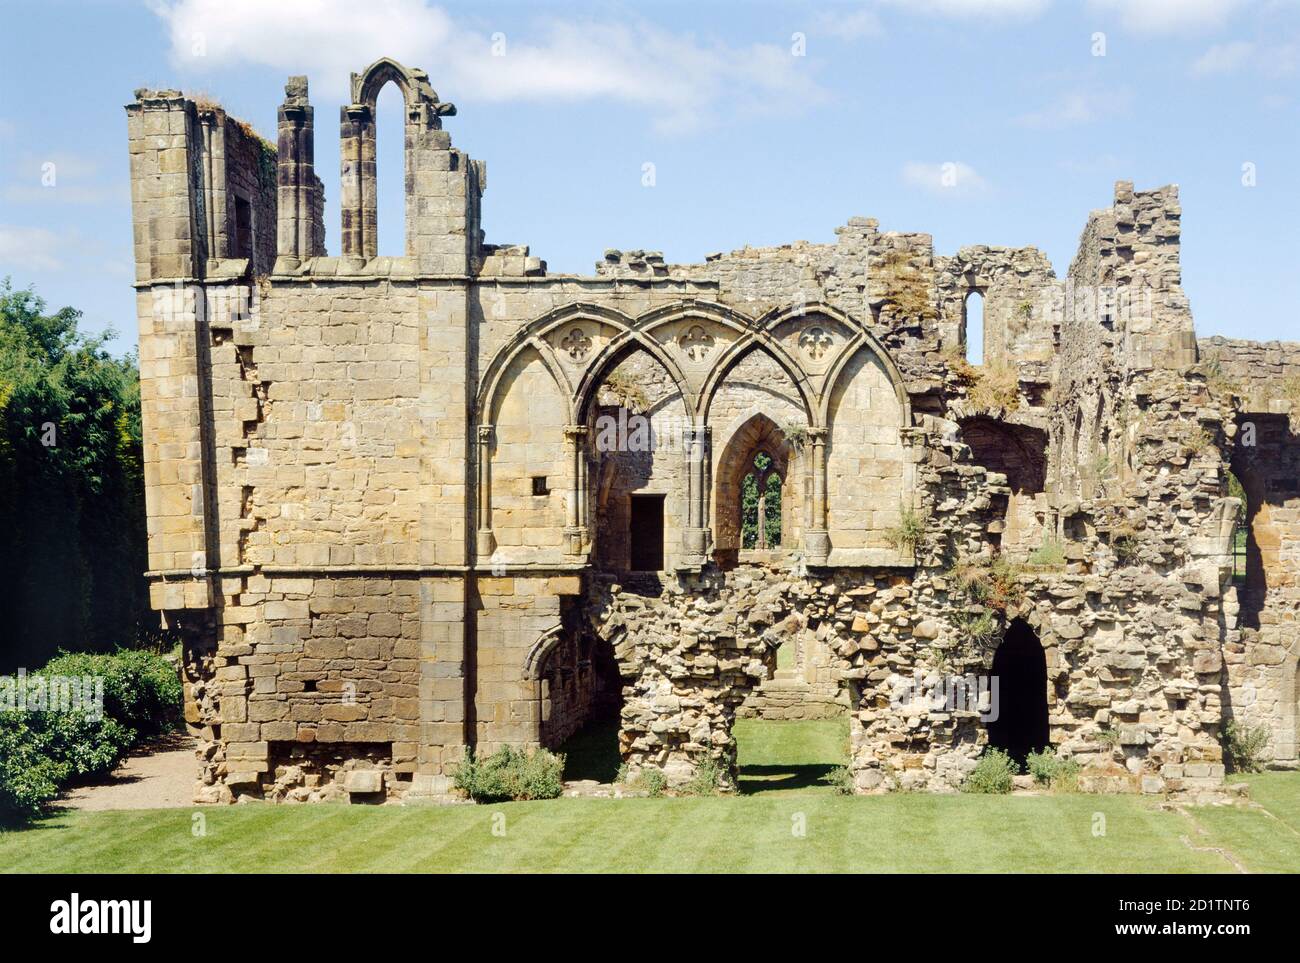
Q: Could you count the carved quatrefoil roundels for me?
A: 3